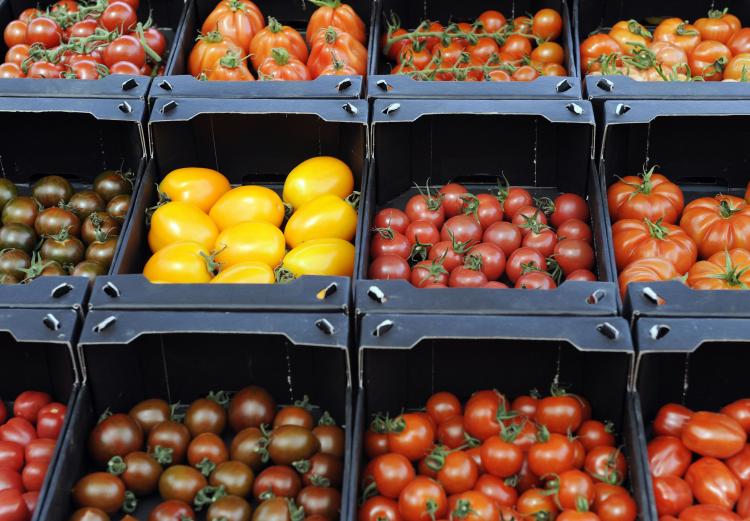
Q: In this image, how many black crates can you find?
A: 12